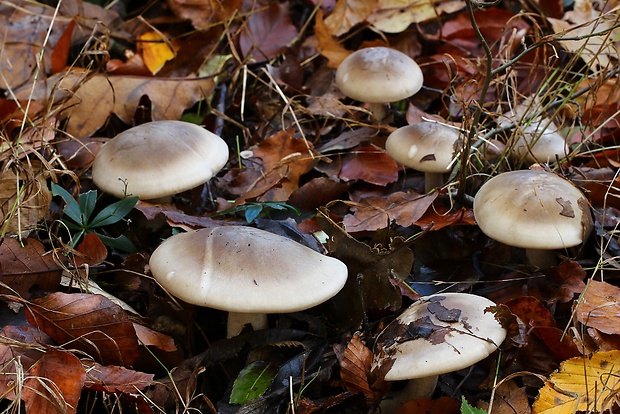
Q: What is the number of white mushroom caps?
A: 7